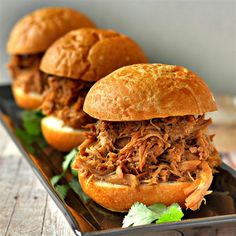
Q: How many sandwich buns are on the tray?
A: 3